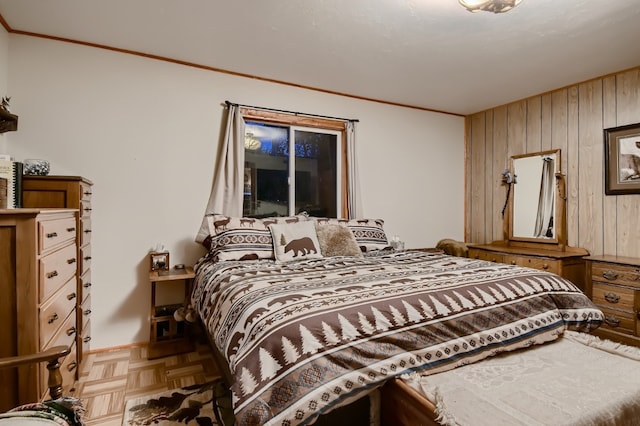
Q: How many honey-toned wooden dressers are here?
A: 4